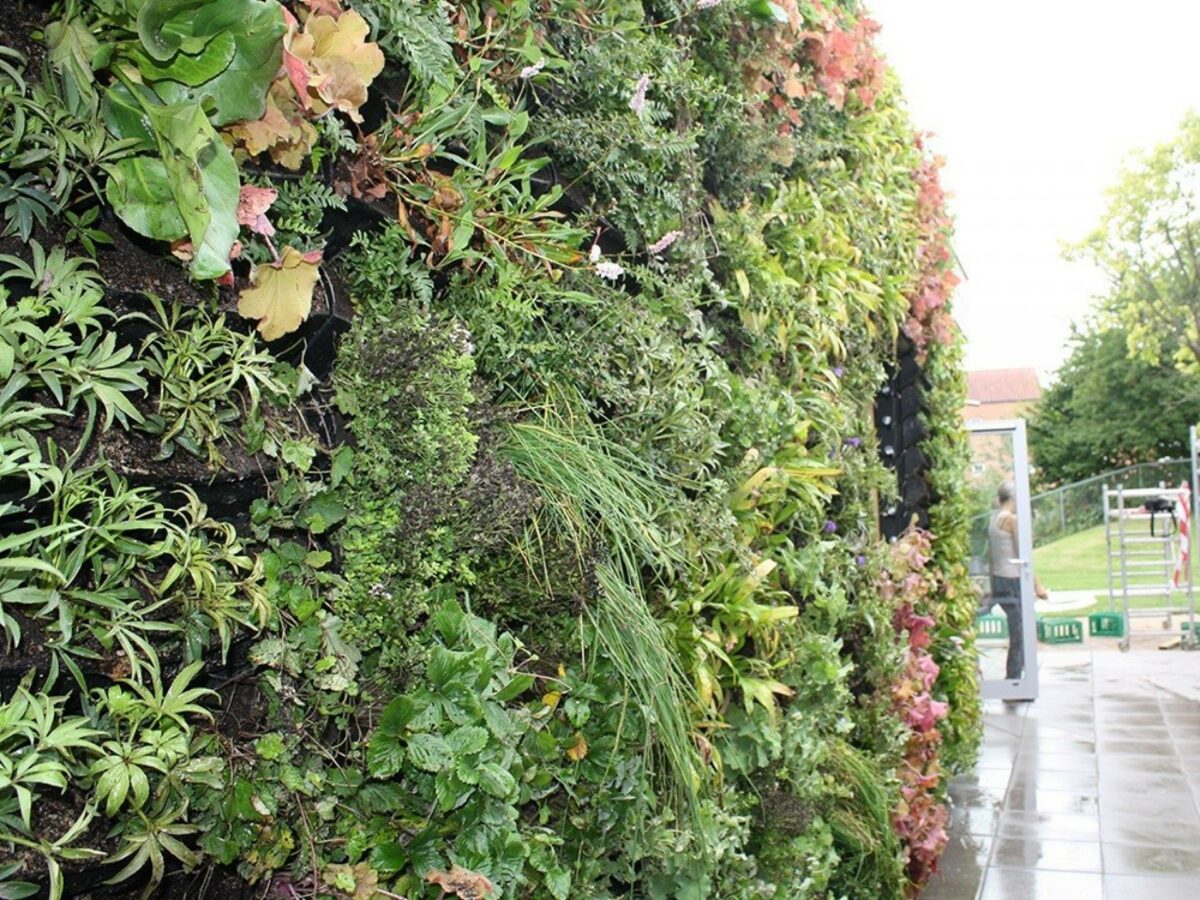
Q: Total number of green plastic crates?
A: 4